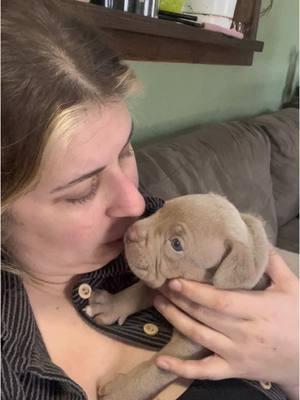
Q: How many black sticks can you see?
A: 2